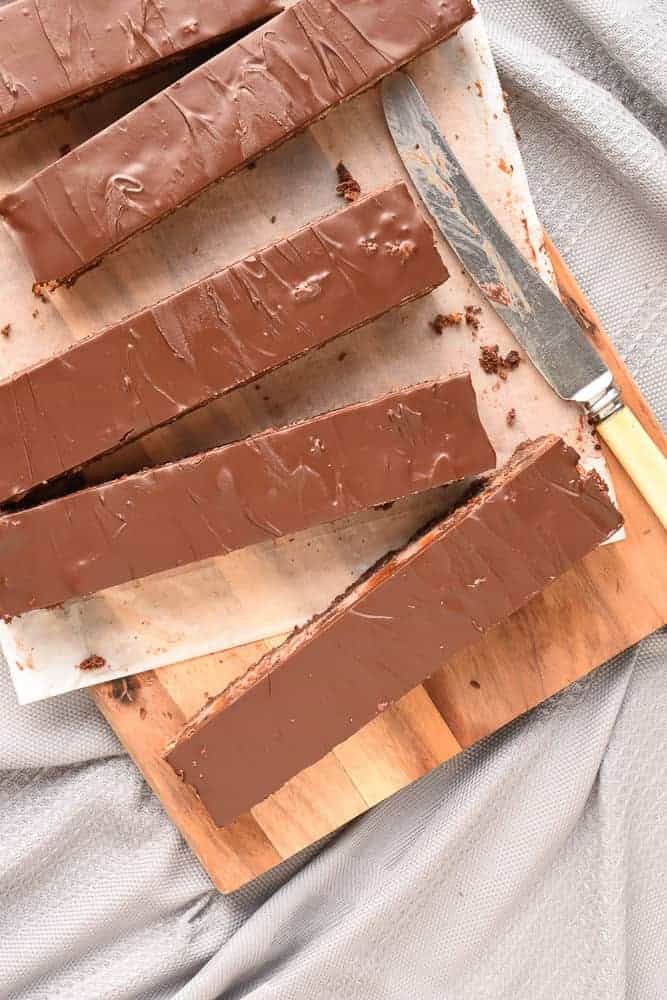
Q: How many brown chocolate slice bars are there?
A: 5